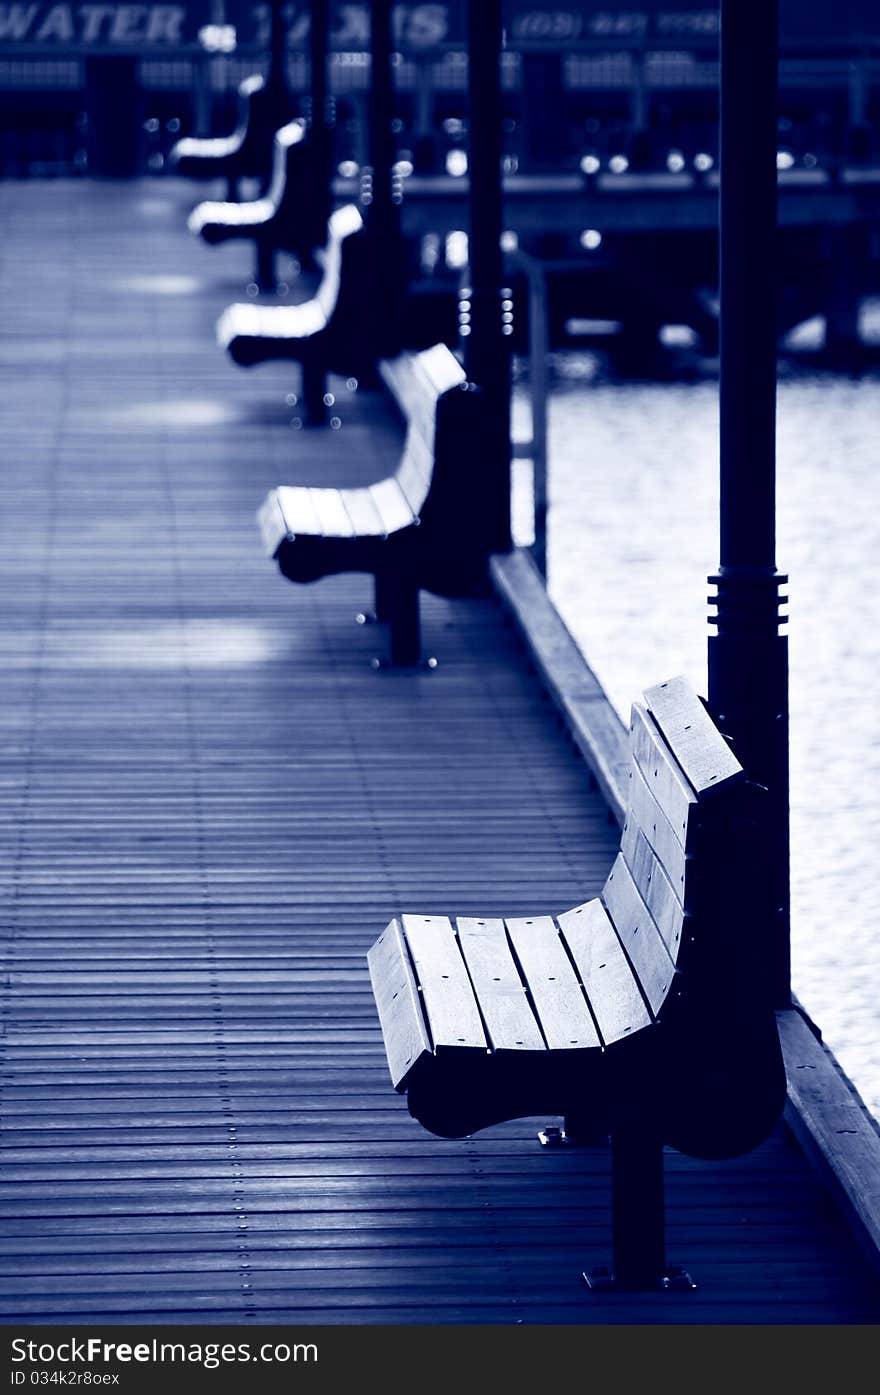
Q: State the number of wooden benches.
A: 5